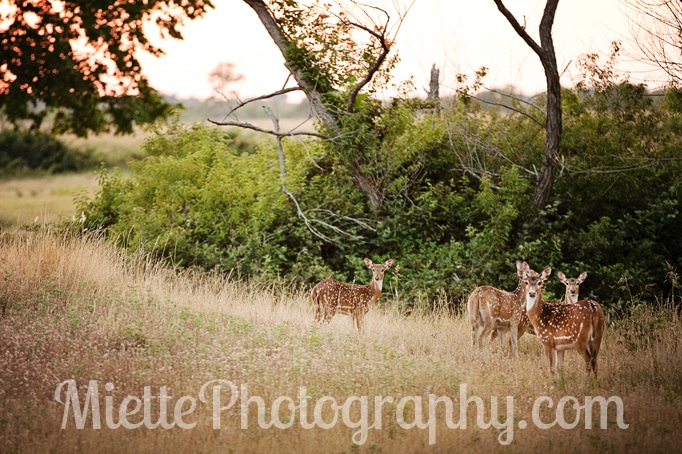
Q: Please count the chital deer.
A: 4